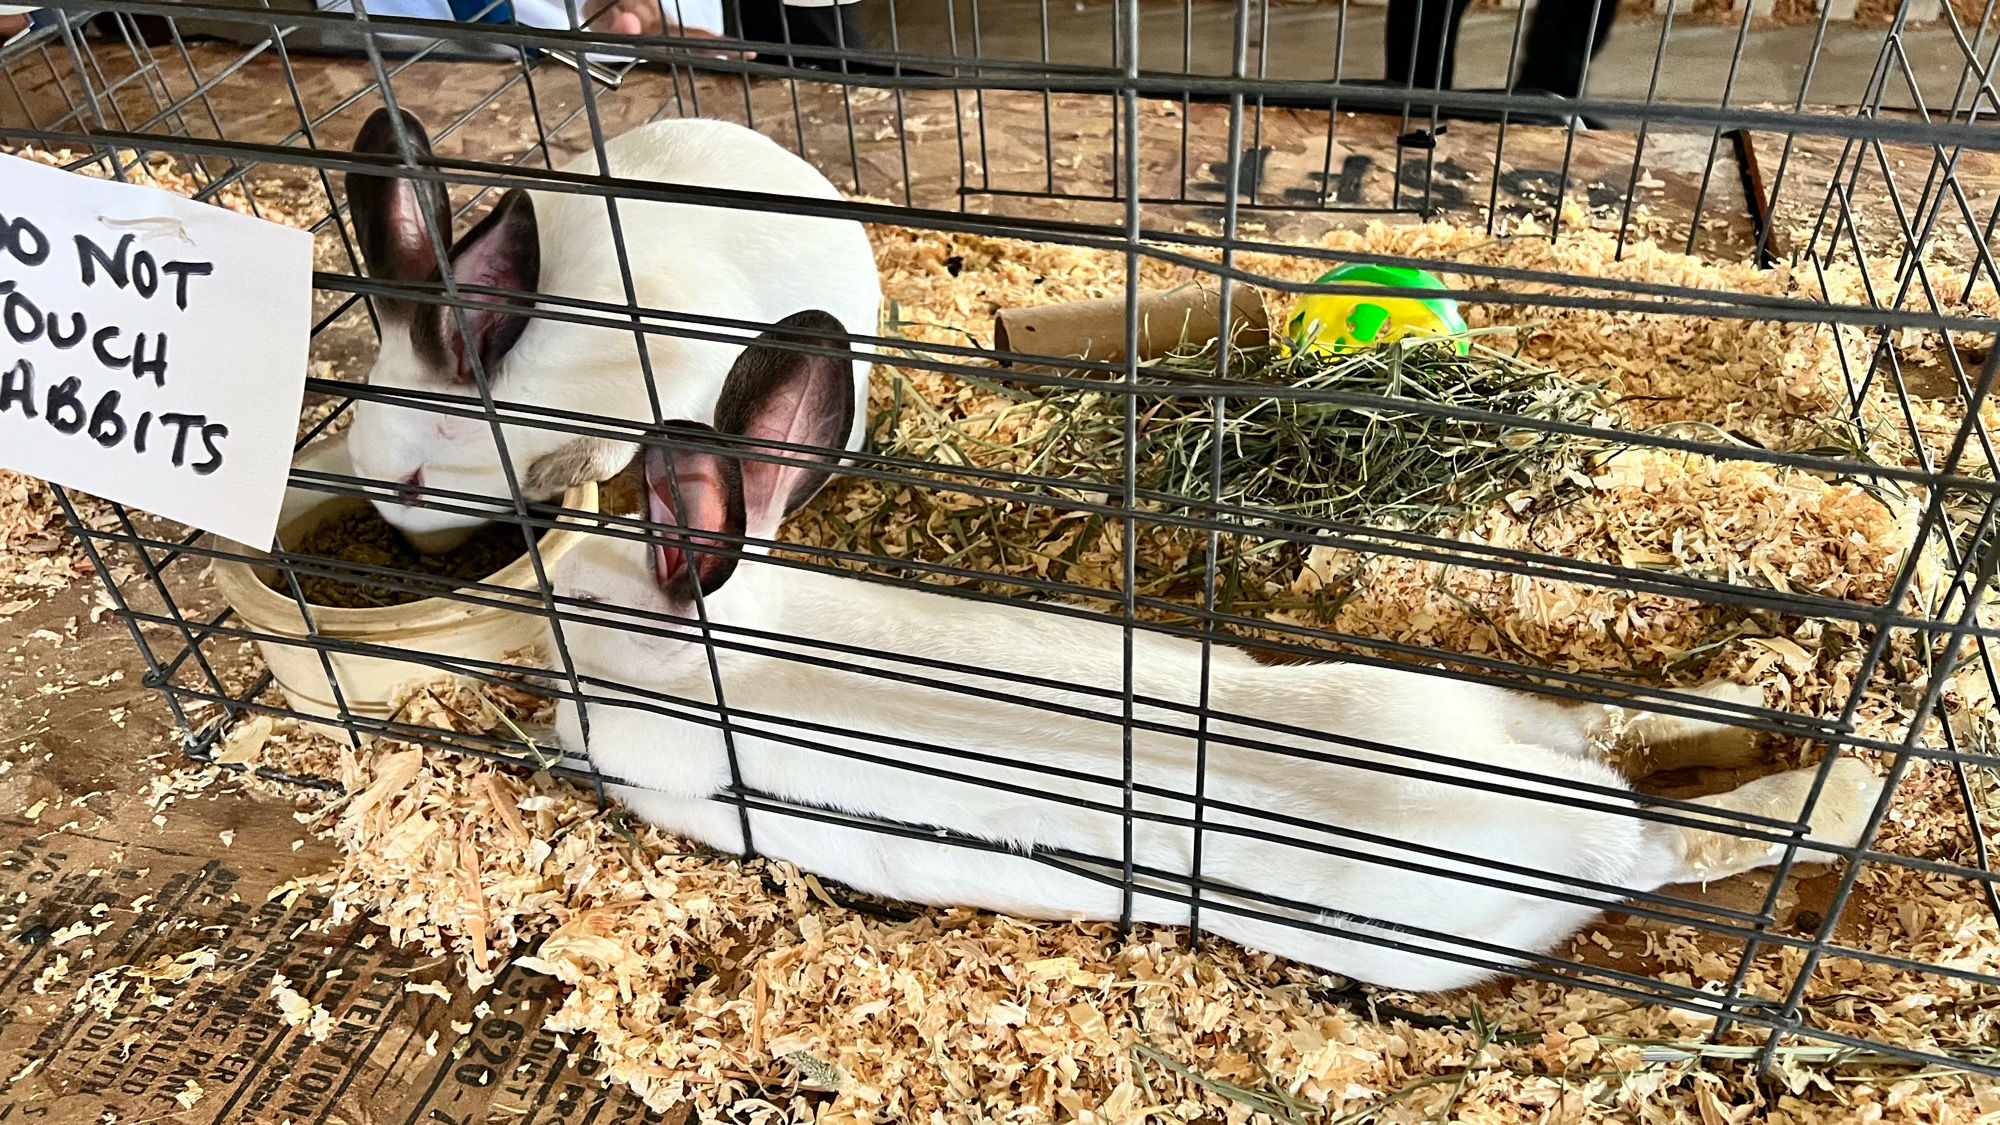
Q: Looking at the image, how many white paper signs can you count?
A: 1